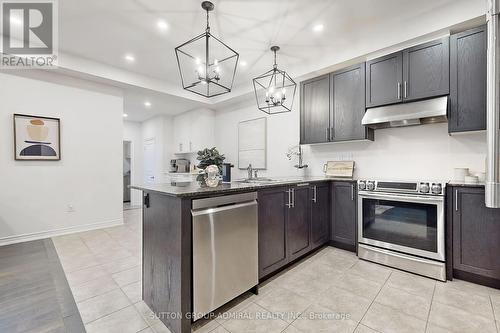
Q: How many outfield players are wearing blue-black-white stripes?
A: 0